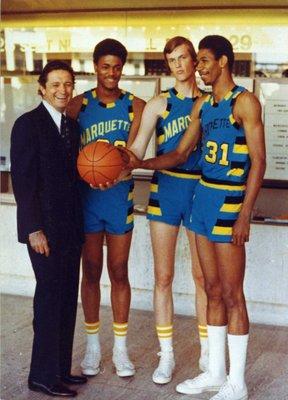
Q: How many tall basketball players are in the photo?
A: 3